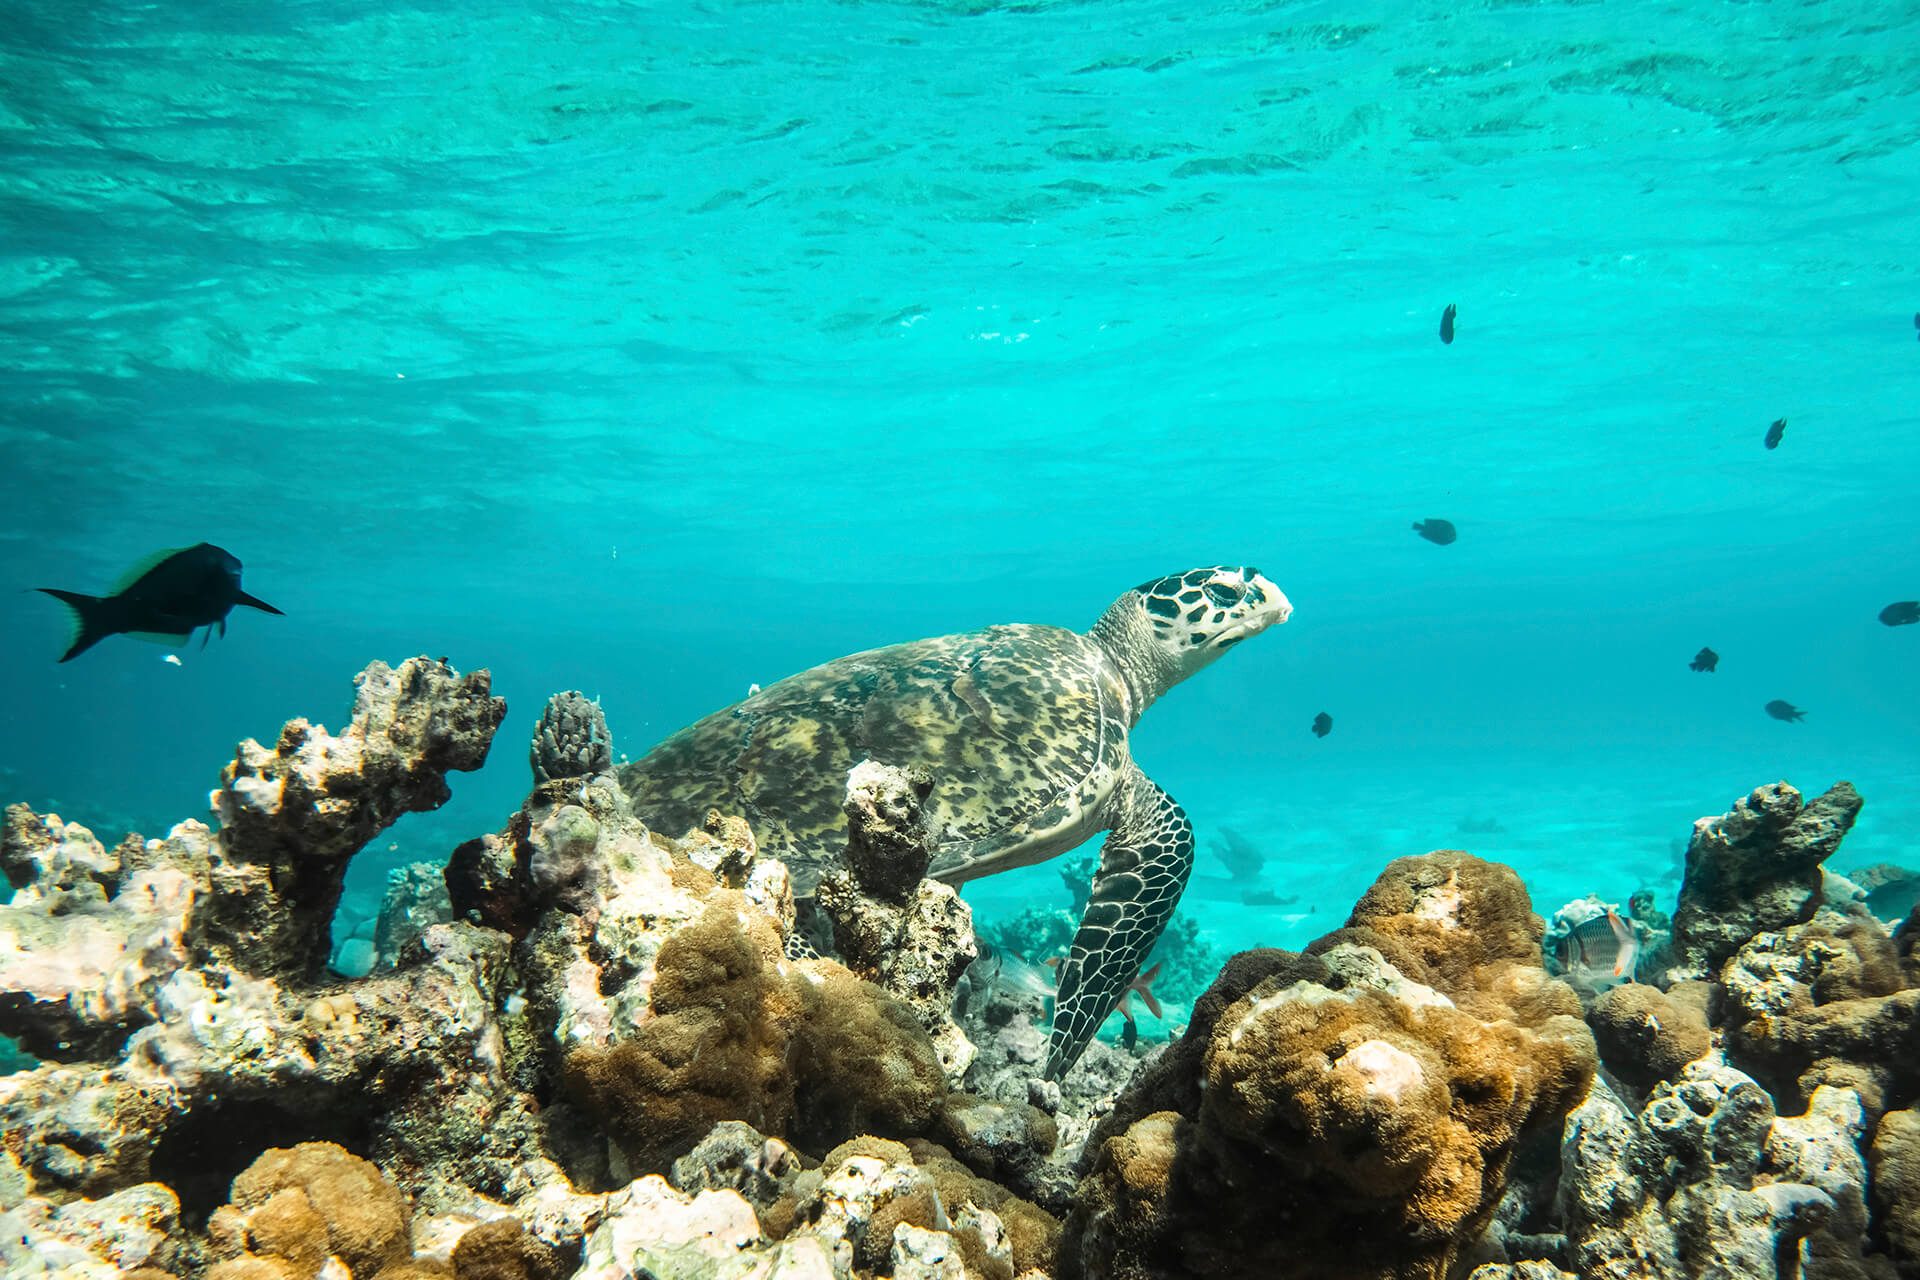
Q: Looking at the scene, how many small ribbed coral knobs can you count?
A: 1